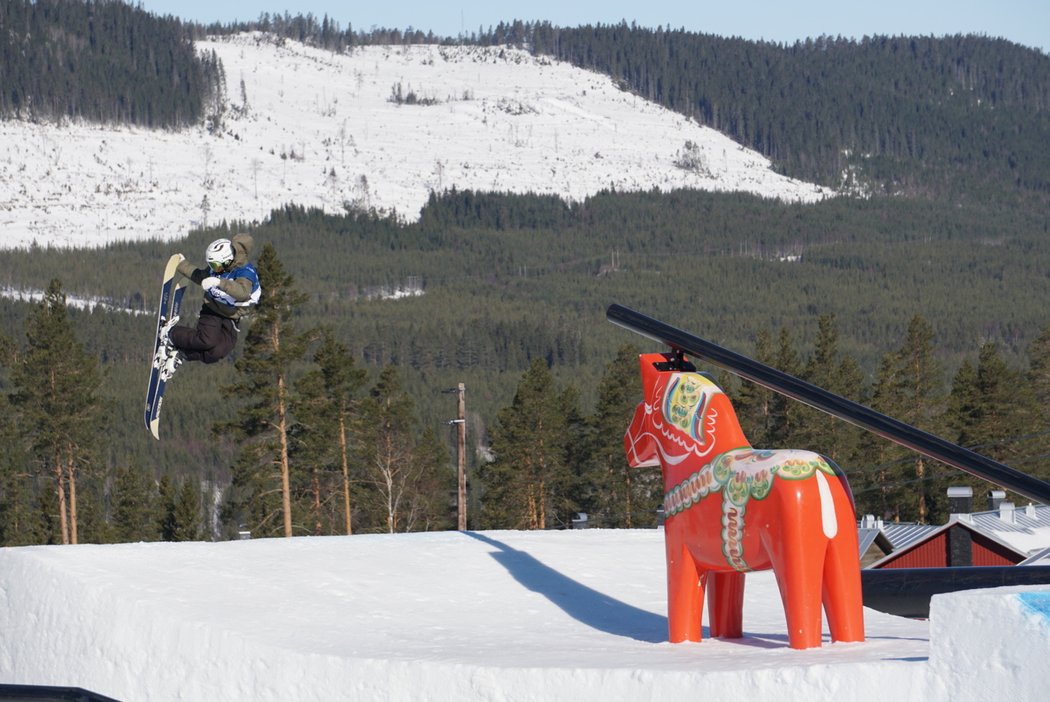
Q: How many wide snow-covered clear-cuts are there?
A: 1